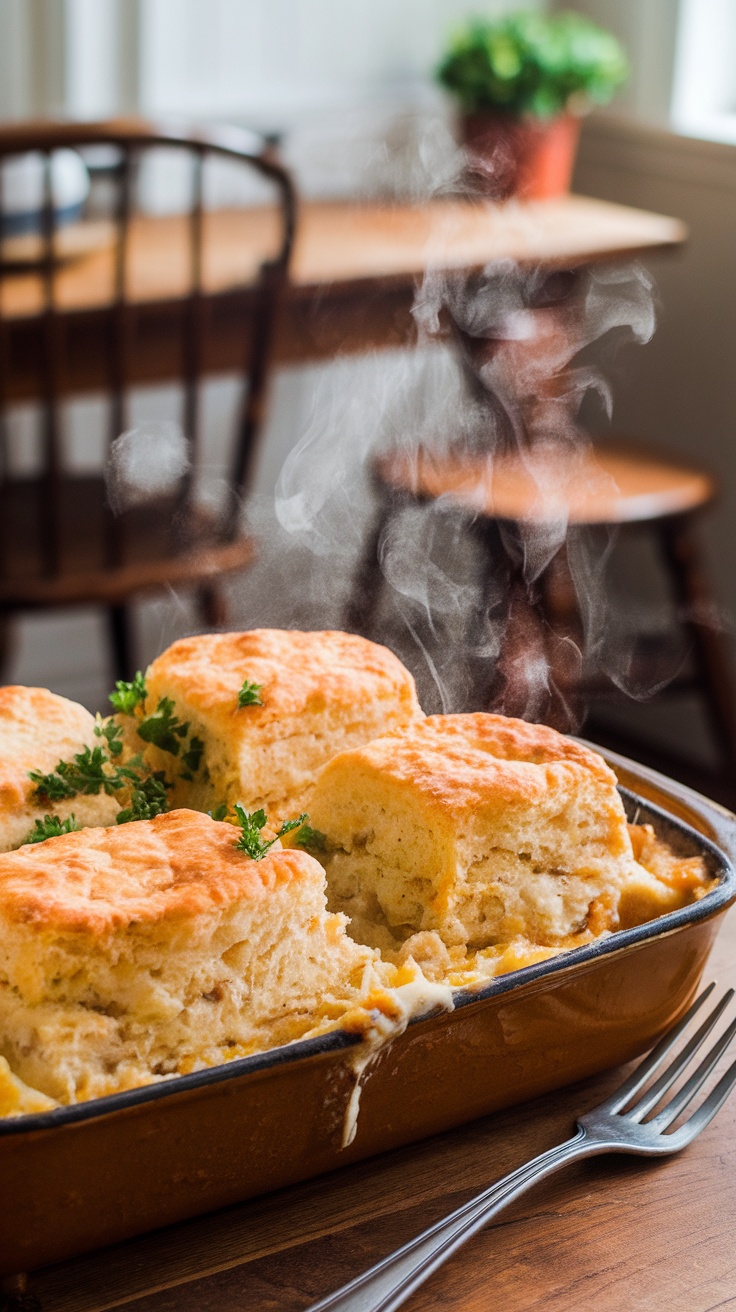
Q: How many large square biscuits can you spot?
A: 4